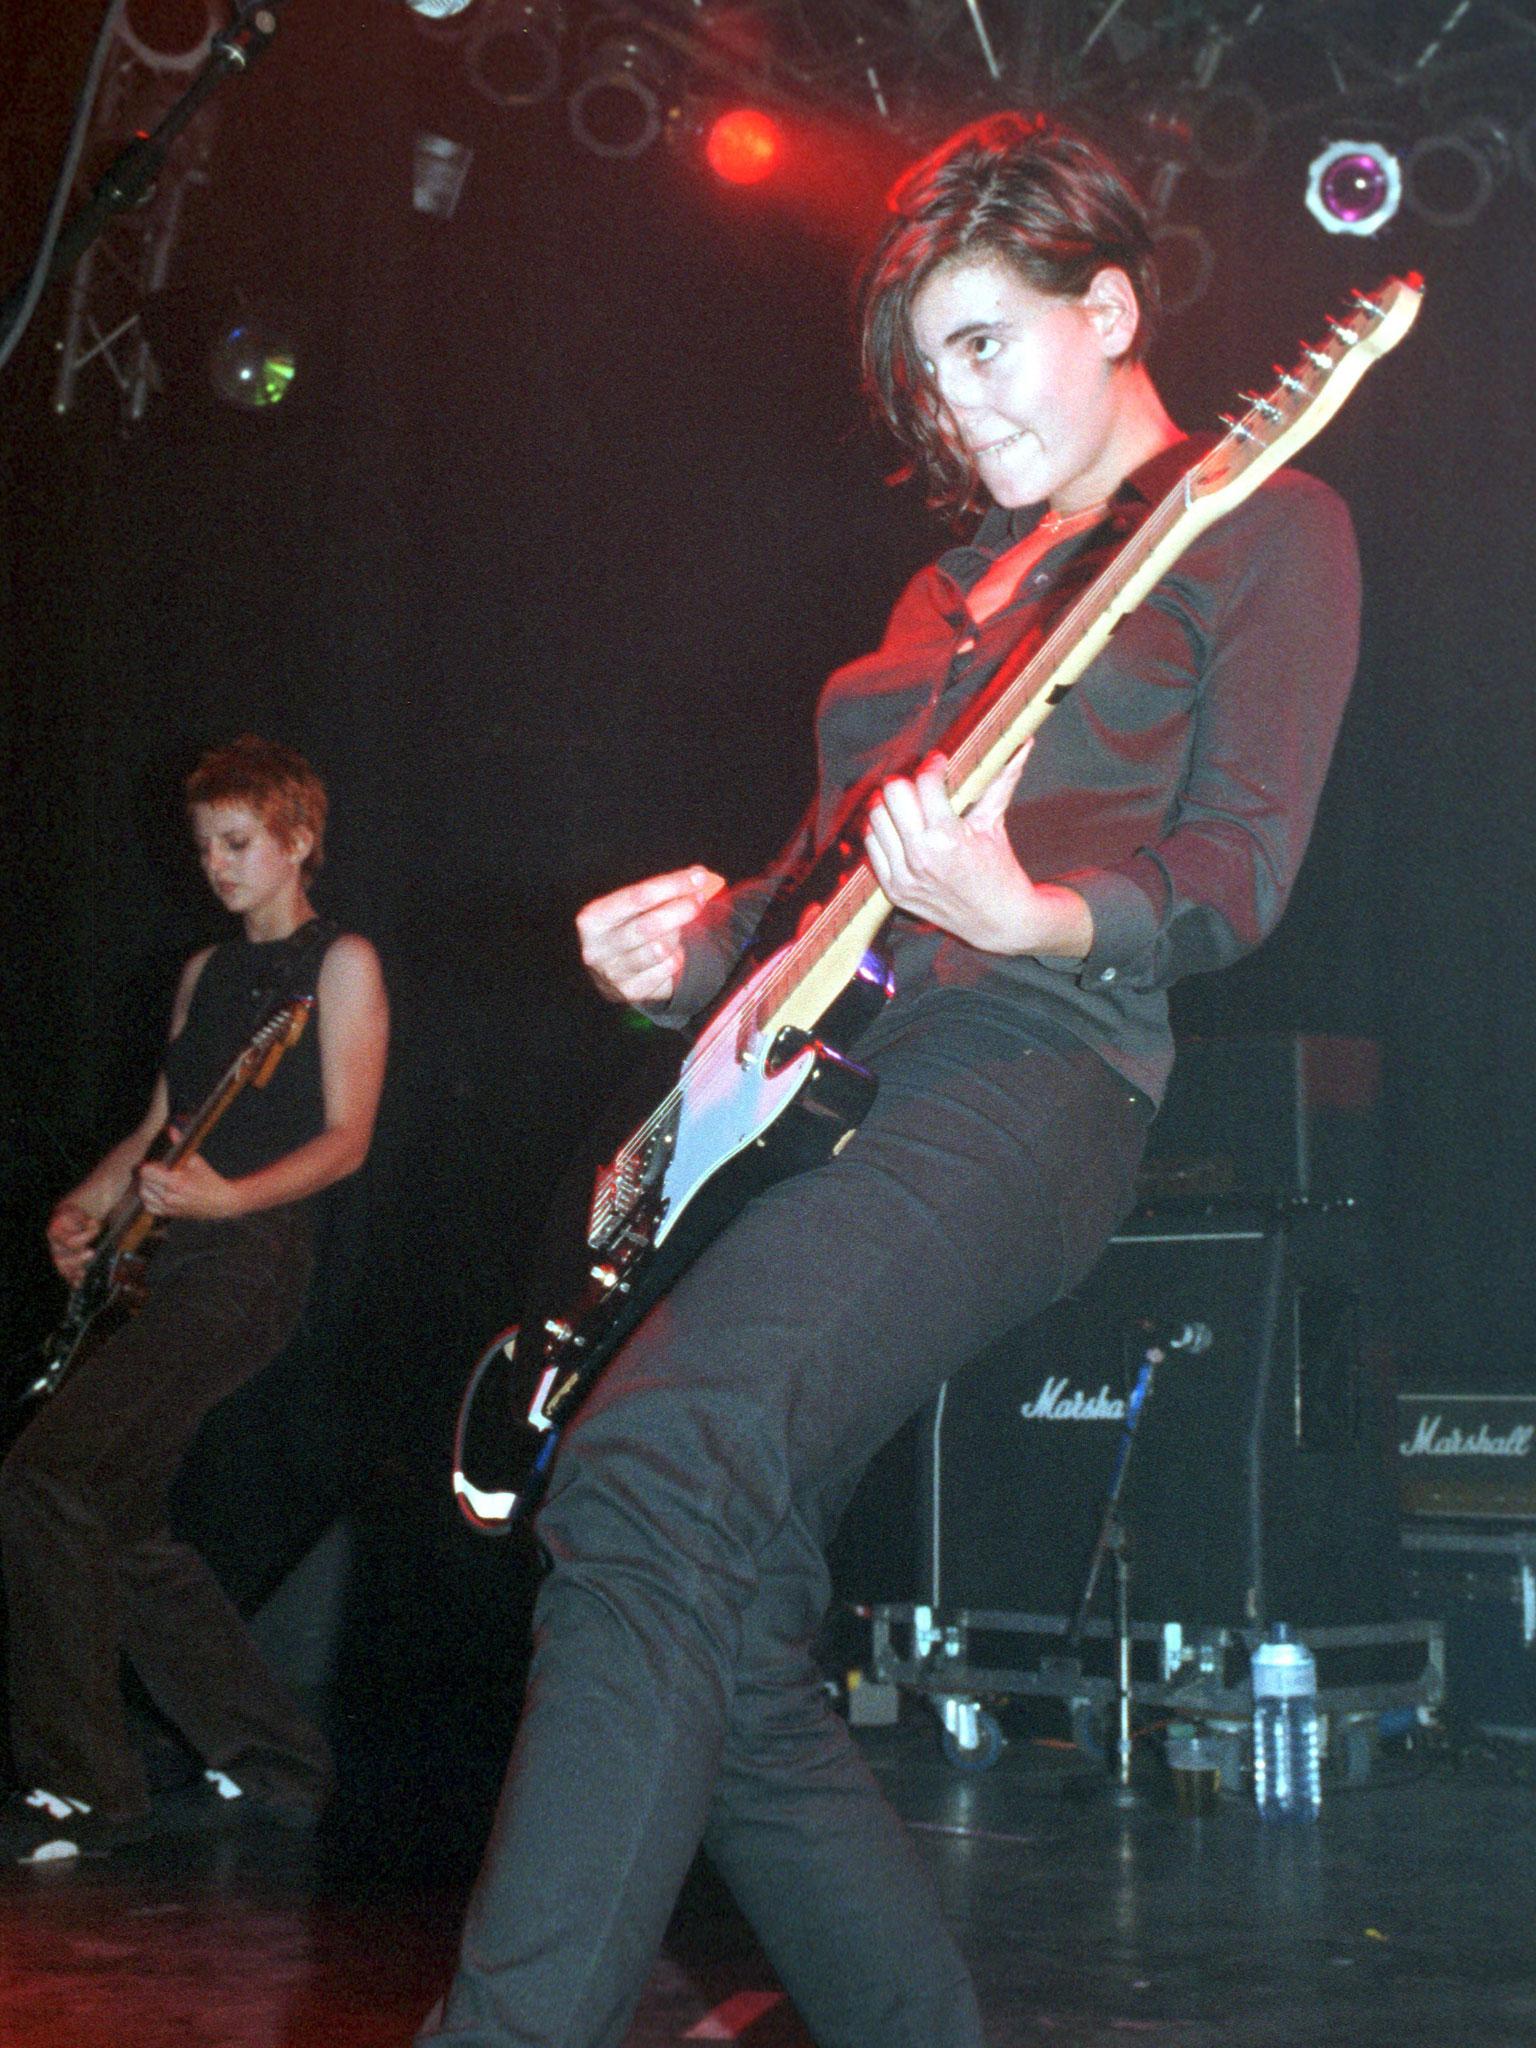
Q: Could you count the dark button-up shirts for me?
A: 1